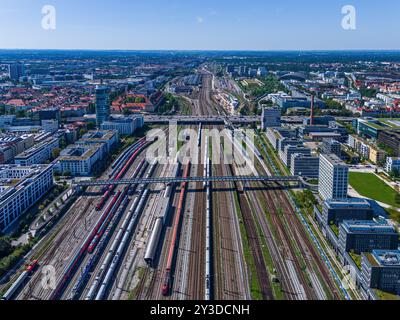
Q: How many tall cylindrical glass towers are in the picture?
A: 1